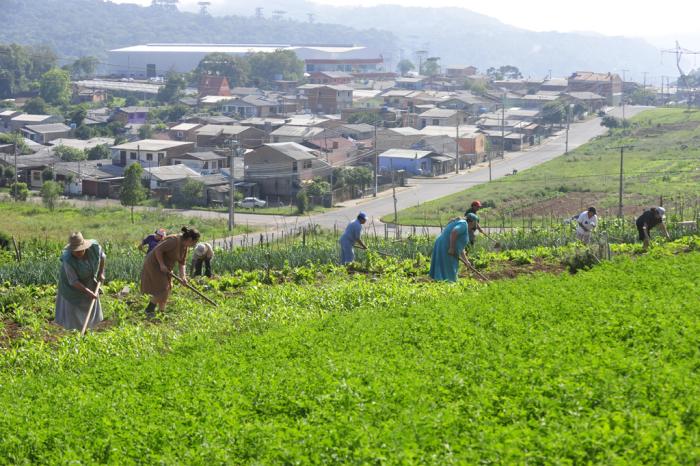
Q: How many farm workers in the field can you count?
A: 9